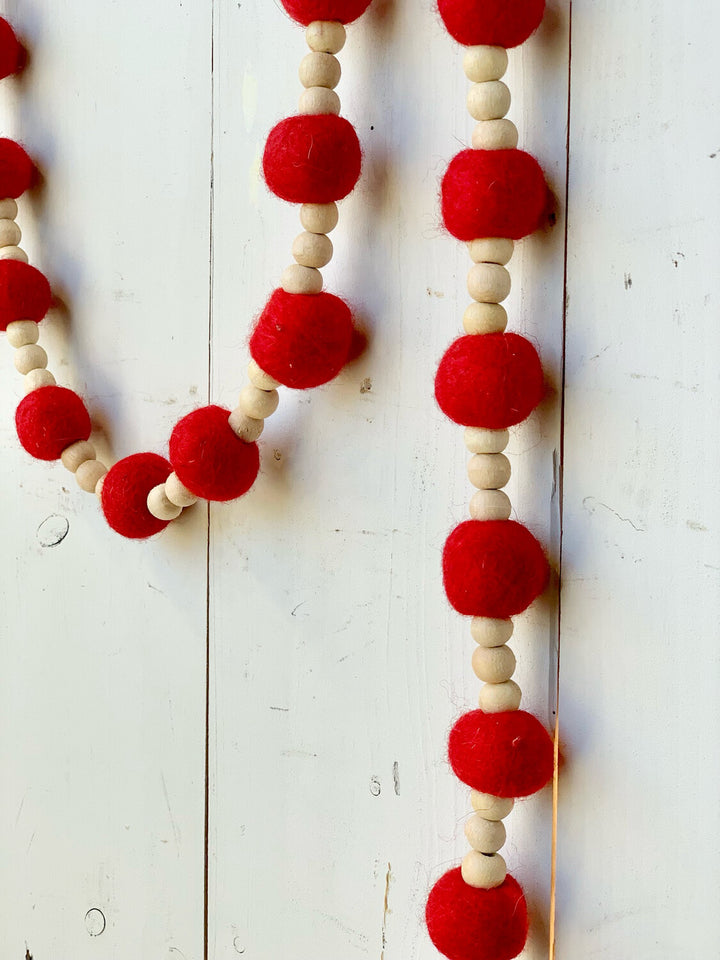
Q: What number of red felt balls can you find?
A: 15